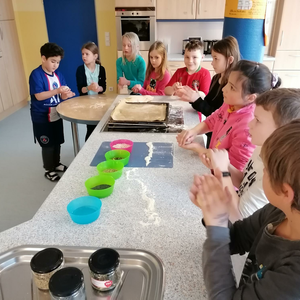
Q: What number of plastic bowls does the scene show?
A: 5